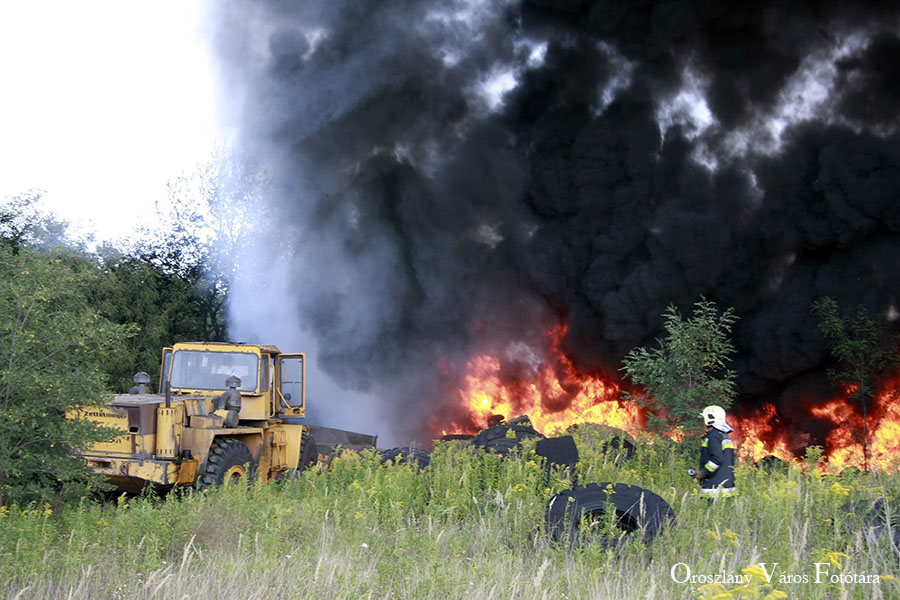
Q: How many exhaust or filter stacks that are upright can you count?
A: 3